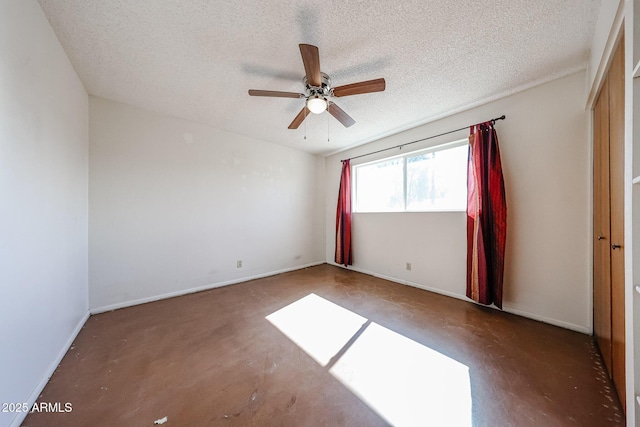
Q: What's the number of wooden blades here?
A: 5